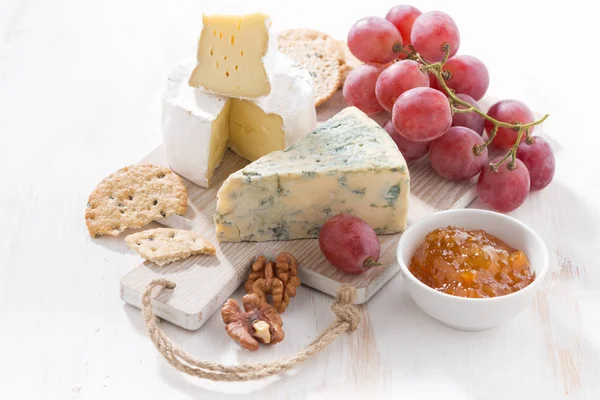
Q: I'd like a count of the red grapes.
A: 14